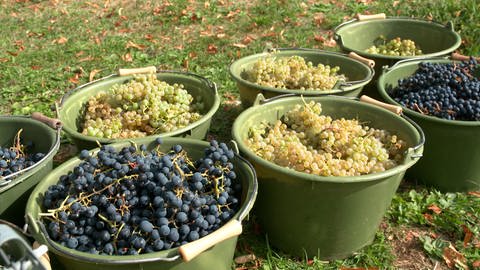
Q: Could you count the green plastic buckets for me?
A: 7